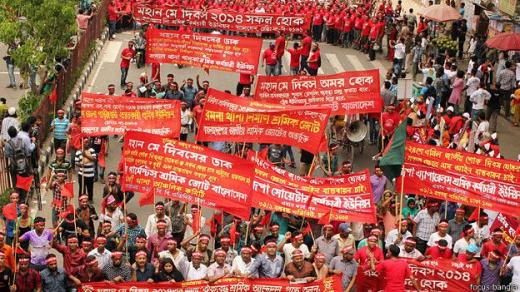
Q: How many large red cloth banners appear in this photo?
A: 10